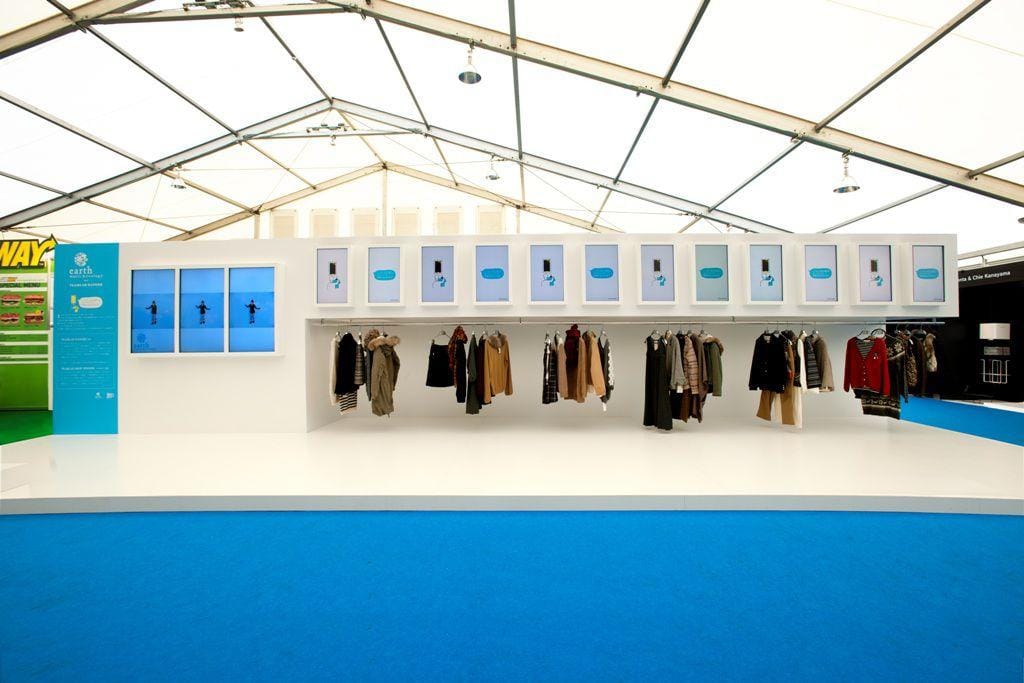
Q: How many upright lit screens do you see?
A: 15